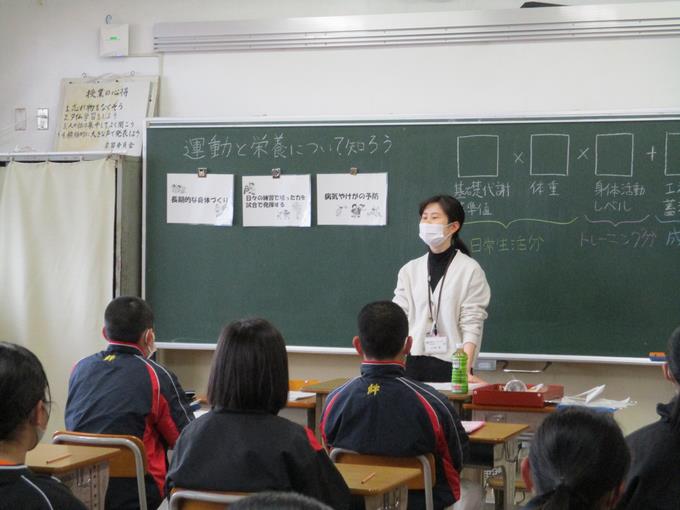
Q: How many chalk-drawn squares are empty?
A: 4